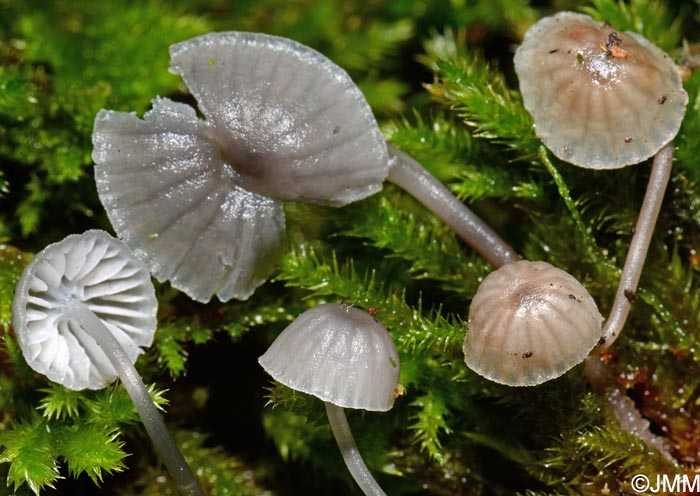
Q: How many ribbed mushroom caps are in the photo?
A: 5